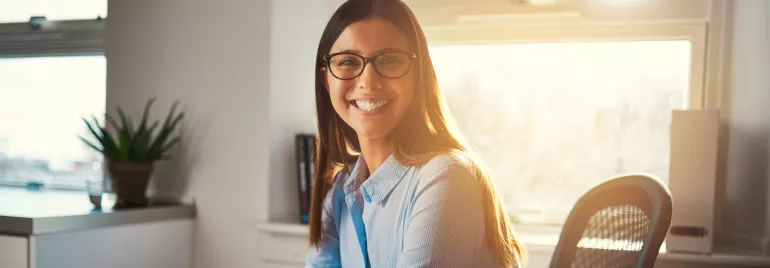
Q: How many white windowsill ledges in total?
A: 1